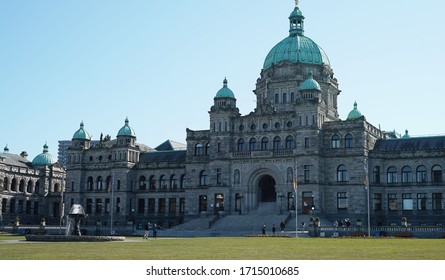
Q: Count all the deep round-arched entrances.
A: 1